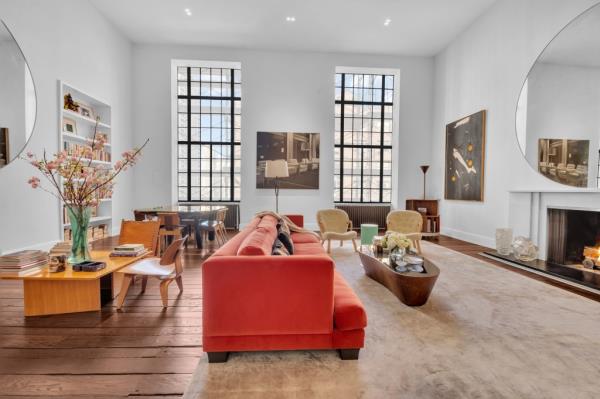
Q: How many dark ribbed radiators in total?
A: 2